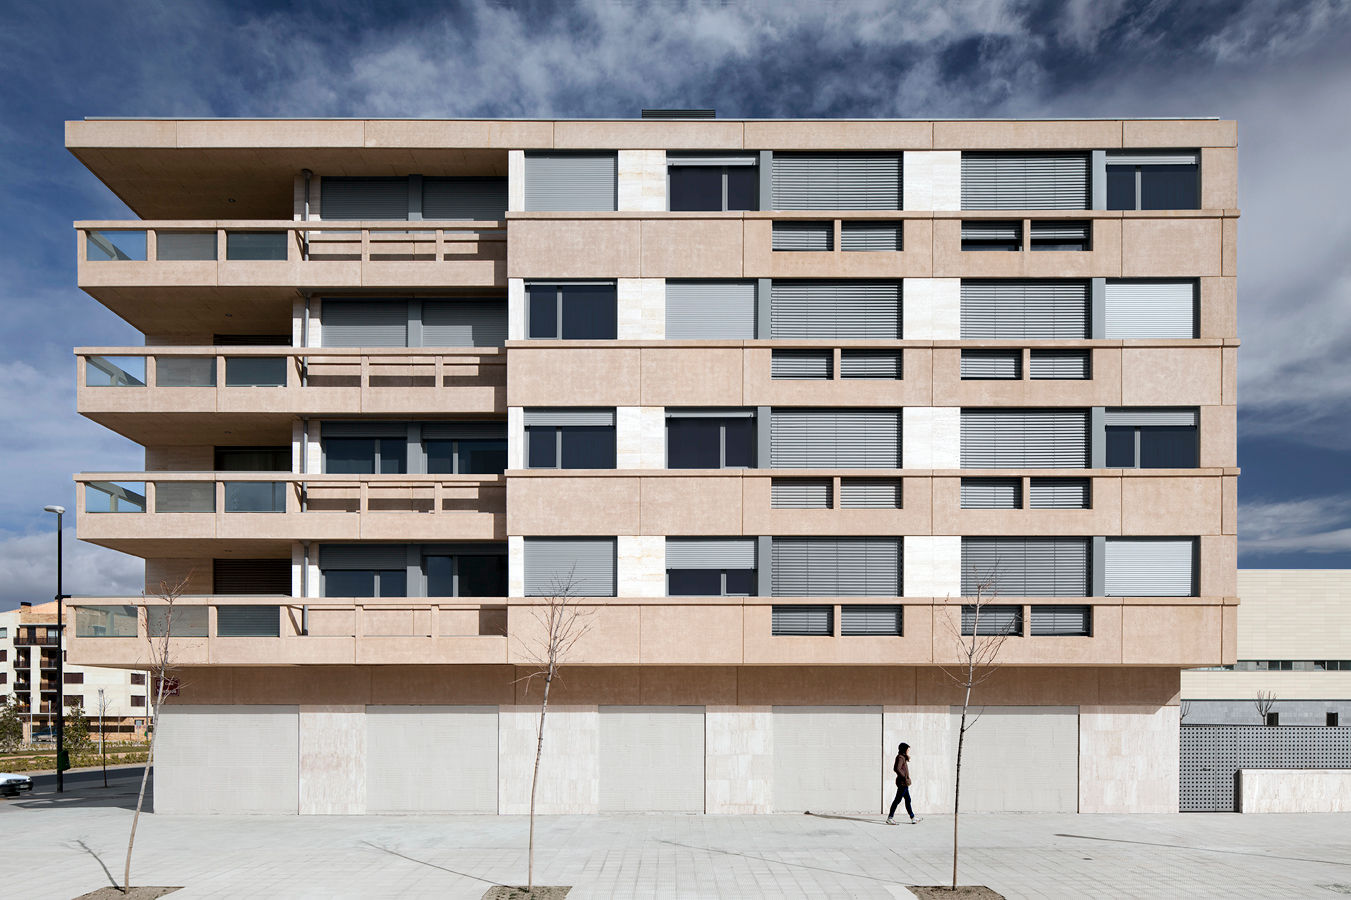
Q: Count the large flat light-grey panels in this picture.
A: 5